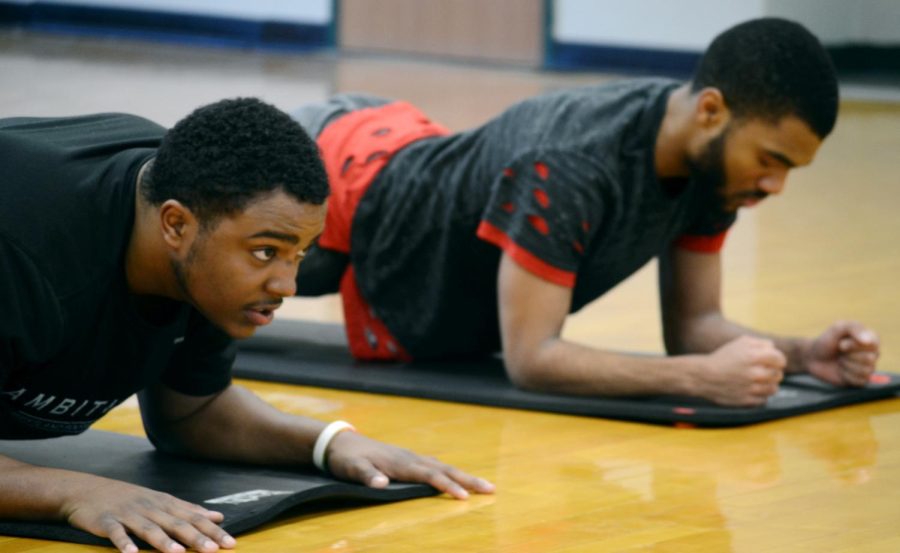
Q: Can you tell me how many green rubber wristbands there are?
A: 0